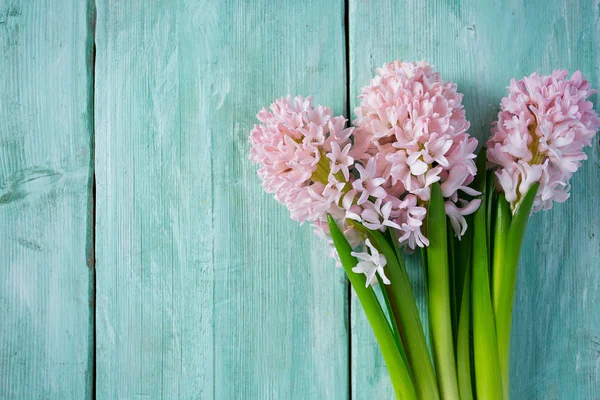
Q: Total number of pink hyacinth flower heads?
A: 3